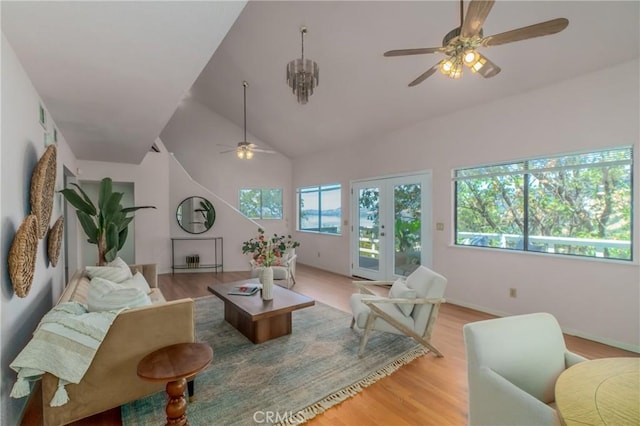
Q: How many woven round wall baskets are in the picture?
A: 3